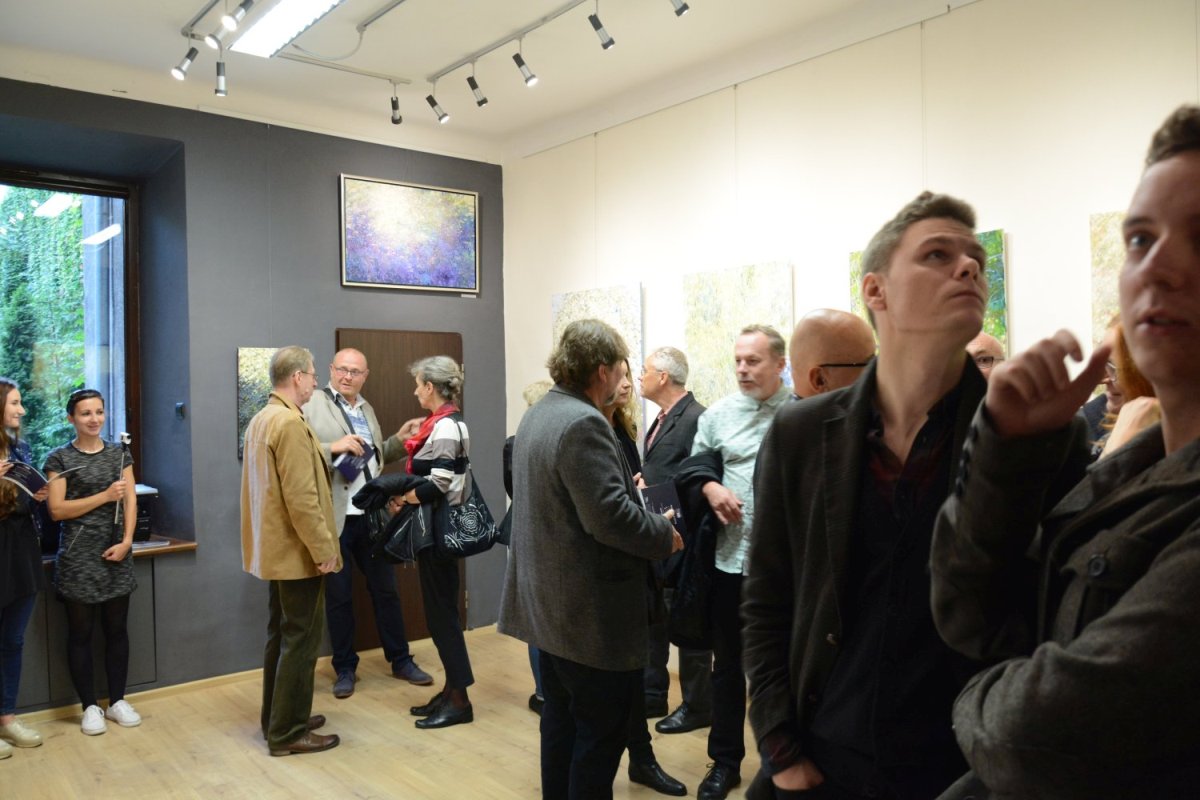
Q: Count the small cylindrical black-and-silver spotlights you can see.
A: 10